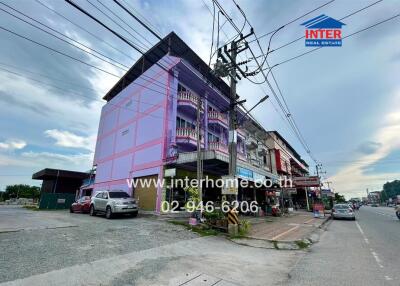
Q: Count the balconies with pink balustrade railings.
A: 4